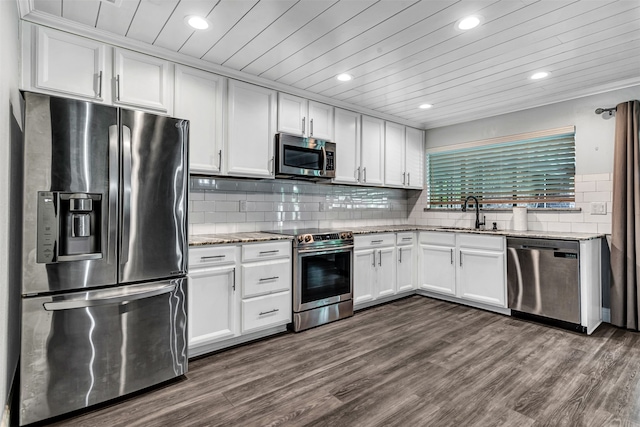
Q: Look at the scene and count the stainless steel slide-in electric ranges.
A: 1